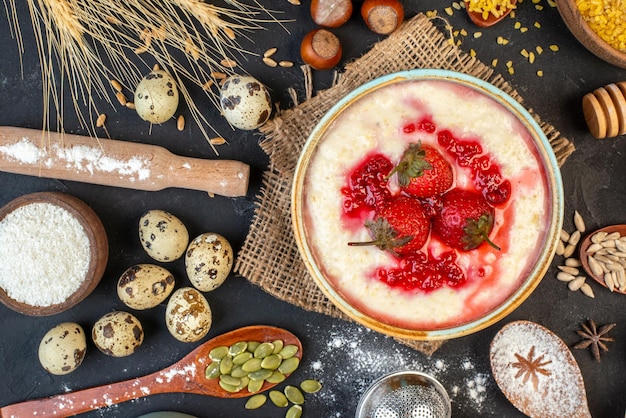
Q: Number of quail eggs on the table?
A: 8